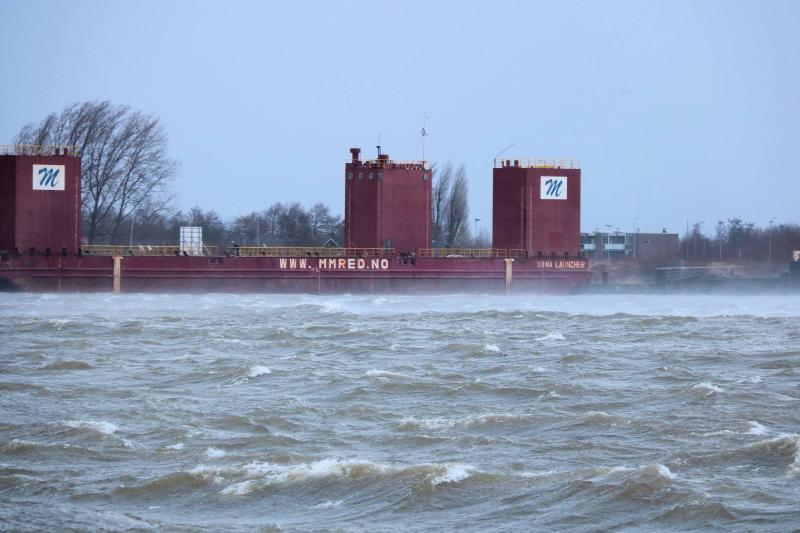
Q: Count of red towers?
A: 3